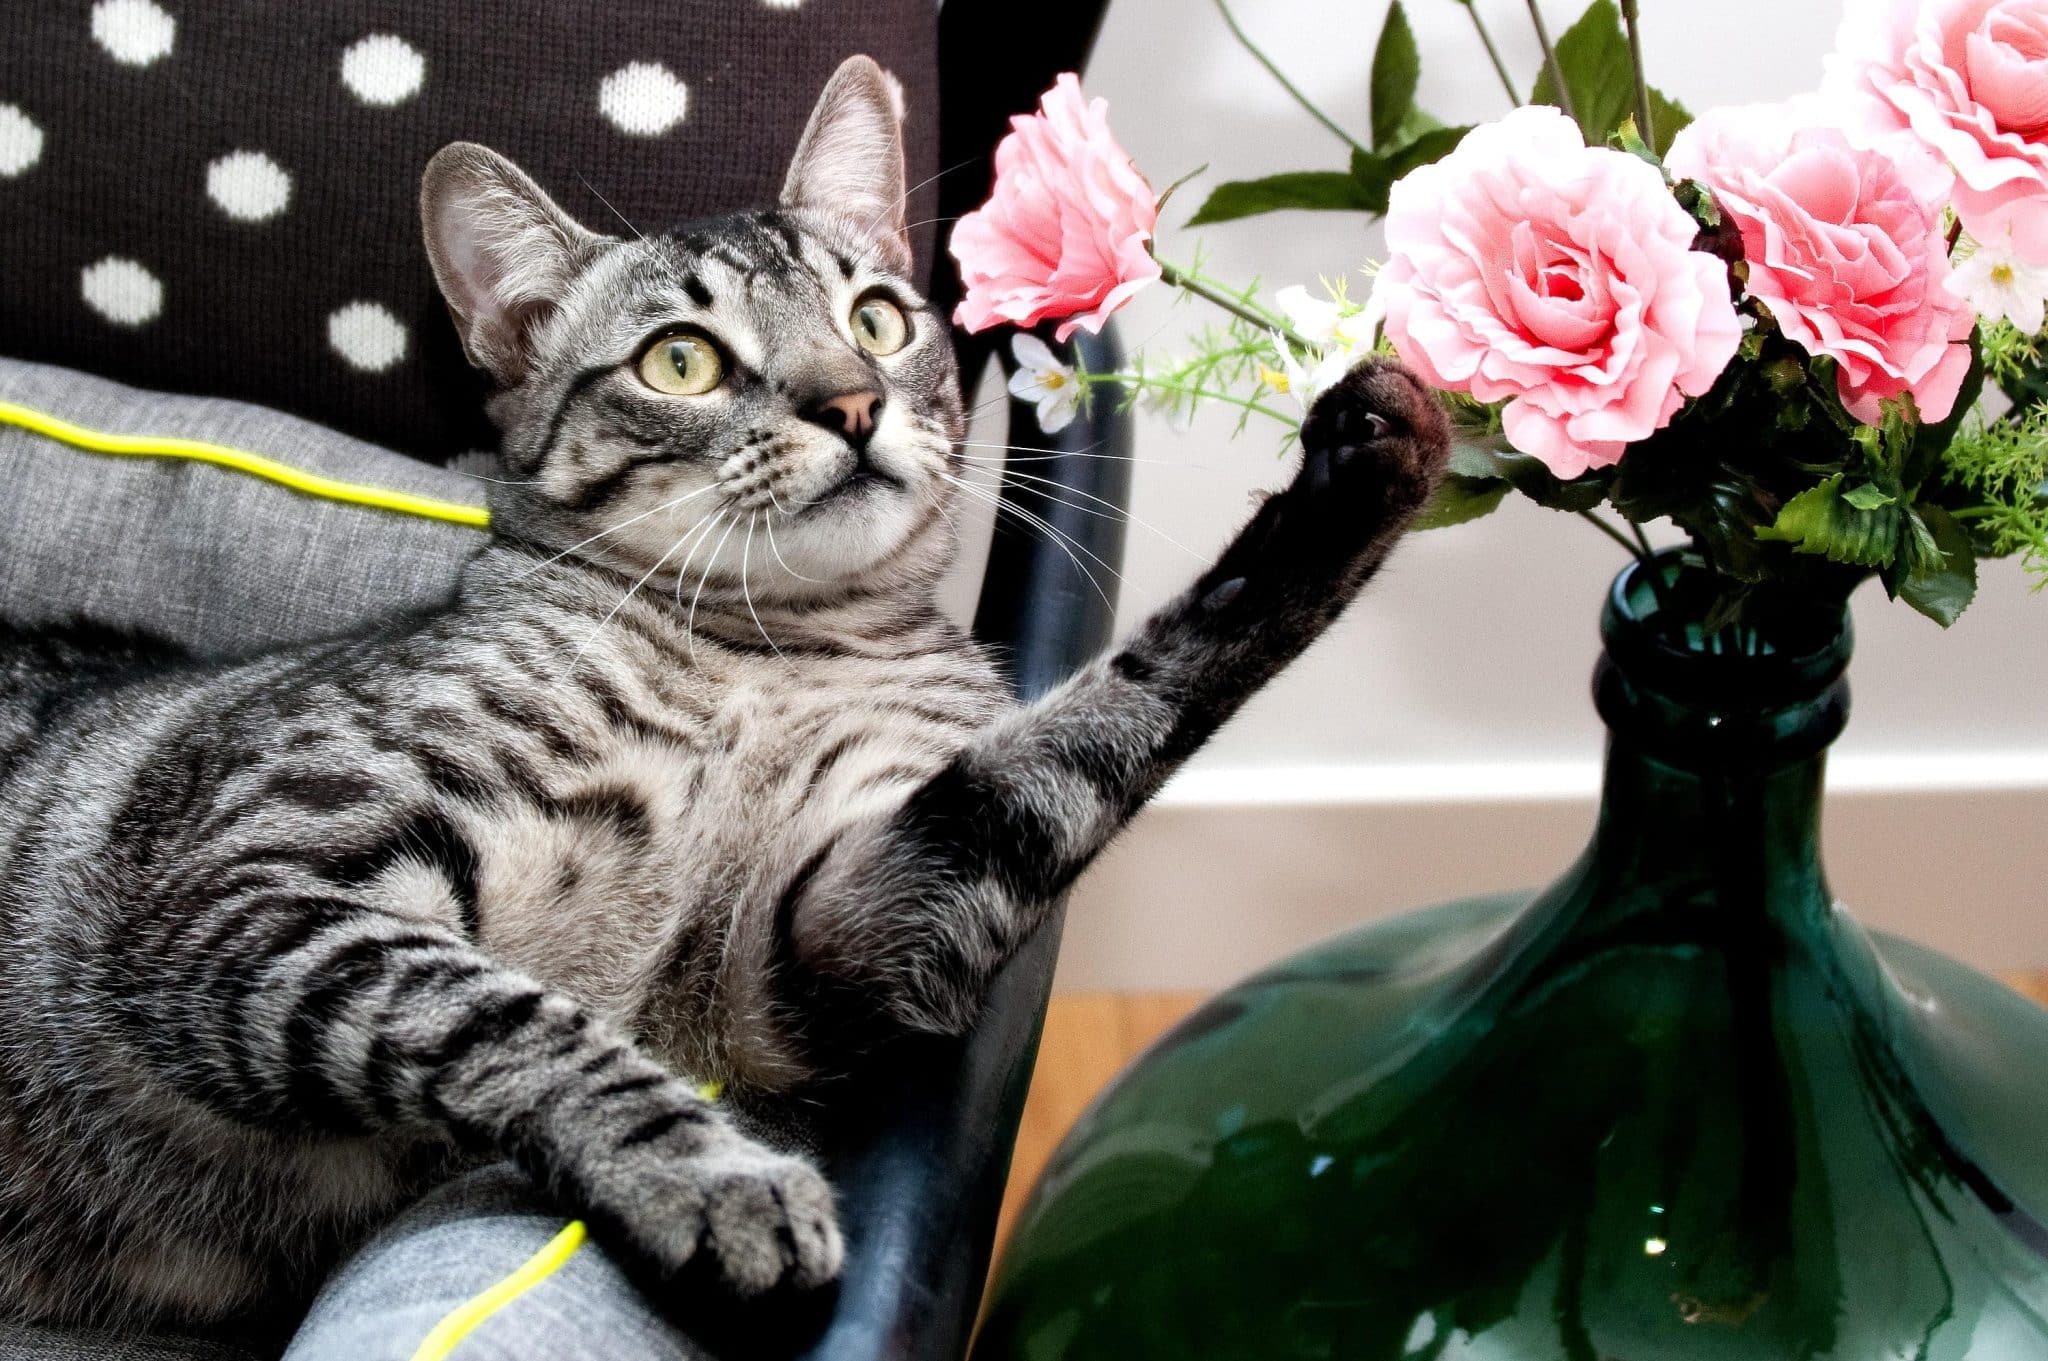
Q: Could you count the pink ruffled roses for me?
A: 4